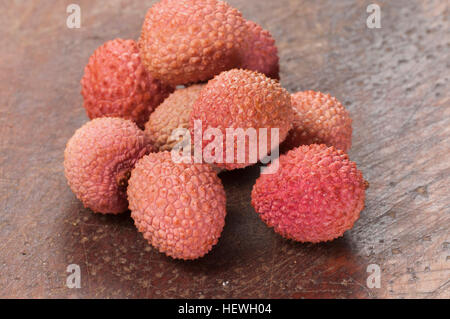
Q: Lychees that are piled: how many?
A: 9